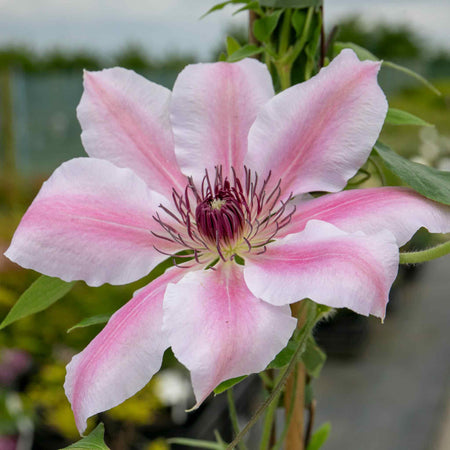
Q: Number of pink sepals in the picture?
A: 8